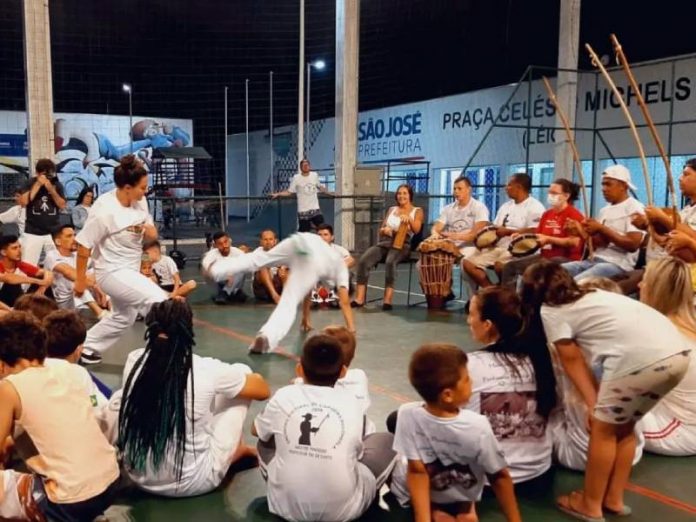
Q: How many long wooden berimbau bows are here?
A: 3